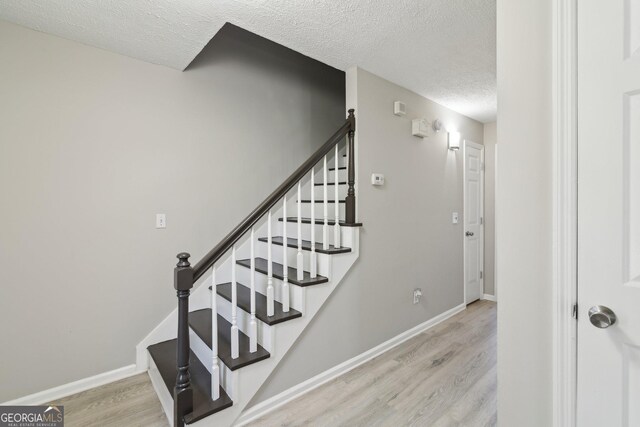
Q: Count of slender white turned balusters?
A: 9